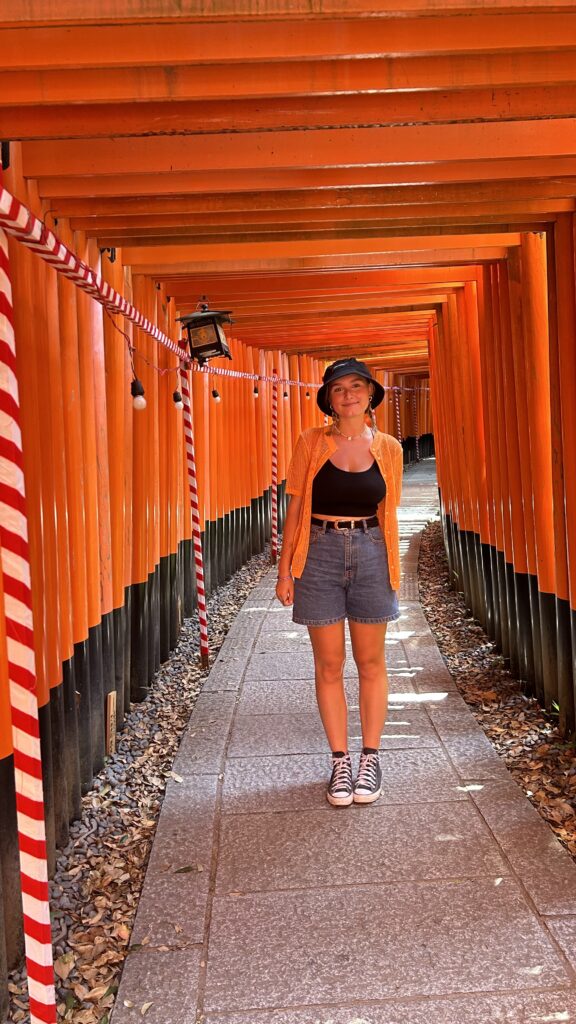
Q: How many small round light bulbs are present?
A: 6